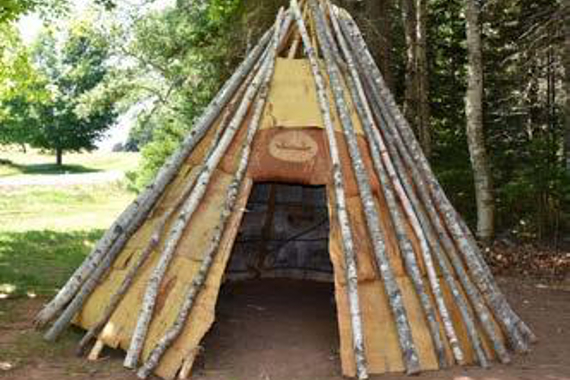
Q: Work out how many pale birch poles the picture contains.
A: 13